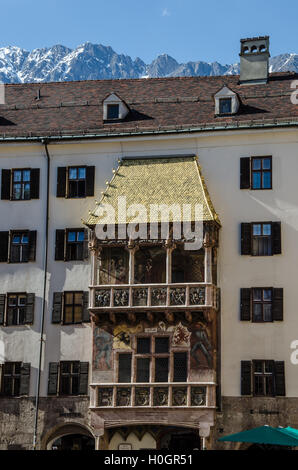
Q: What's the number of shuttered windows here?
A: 12